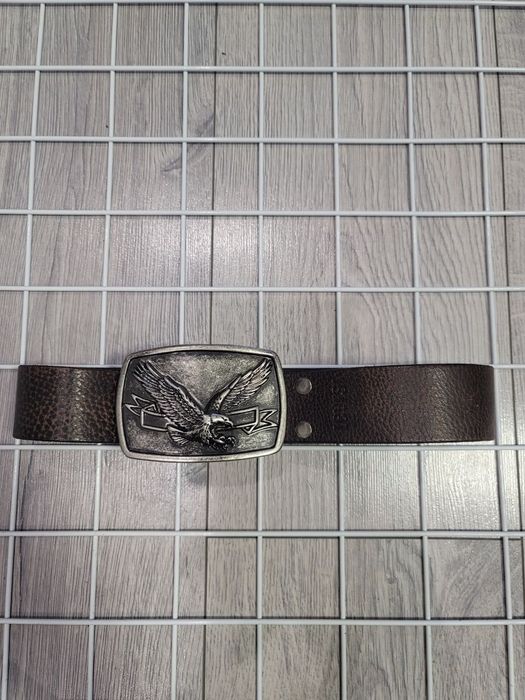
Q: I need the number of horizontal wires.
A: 9